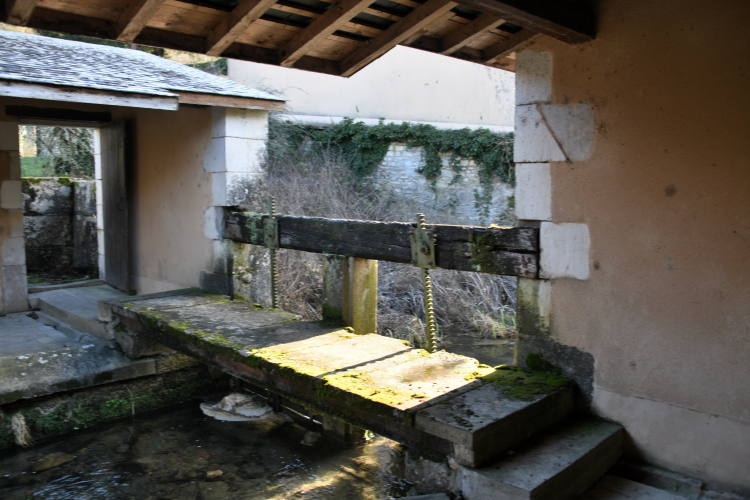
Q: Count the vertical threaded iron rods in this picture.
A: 2